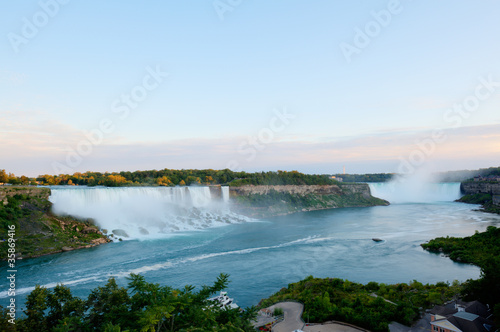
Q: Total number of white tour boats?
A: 1